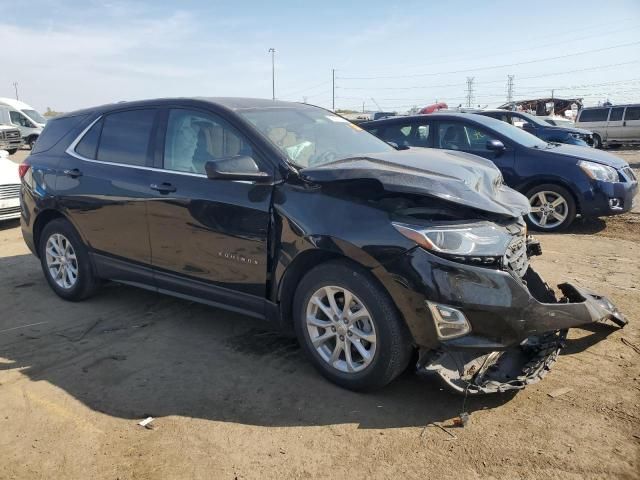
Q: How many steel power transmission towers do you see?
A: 2